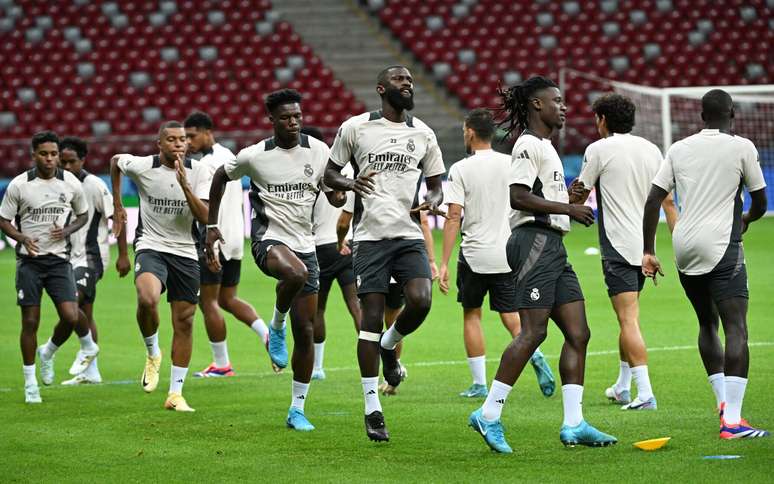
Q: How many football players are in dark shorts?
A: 12